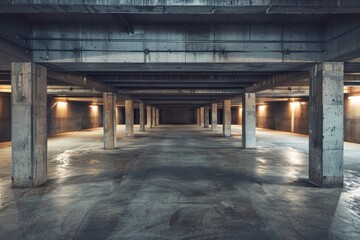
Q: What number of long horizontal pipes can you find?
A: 2